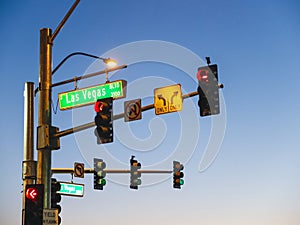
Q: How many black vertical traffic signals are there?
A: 7